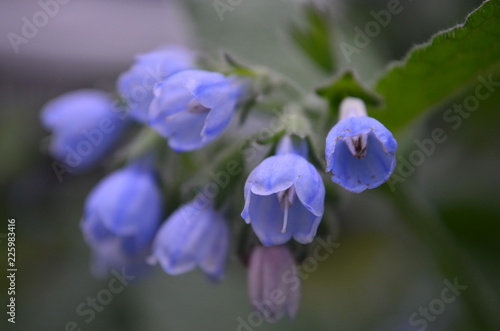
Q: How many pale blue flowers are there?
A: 7